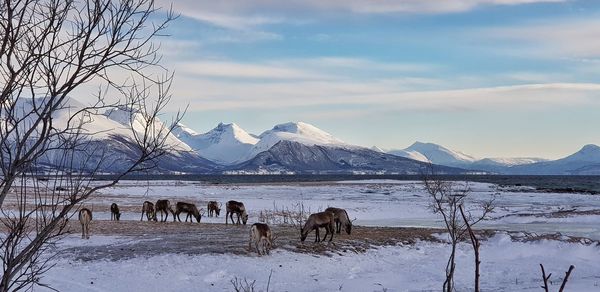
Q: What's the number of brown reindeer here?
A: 10